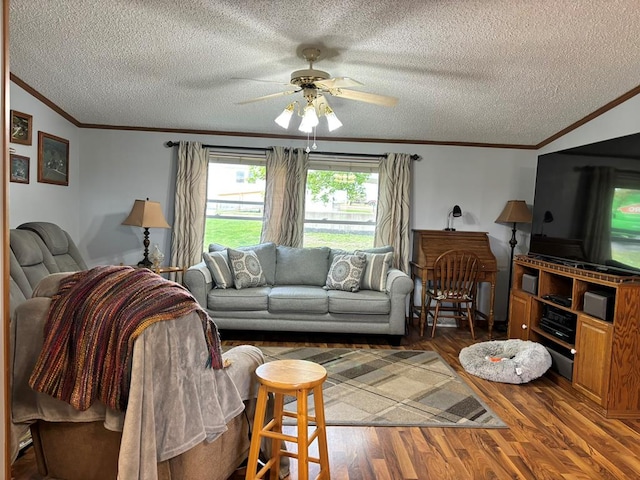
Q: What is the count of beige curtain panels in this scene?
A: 3